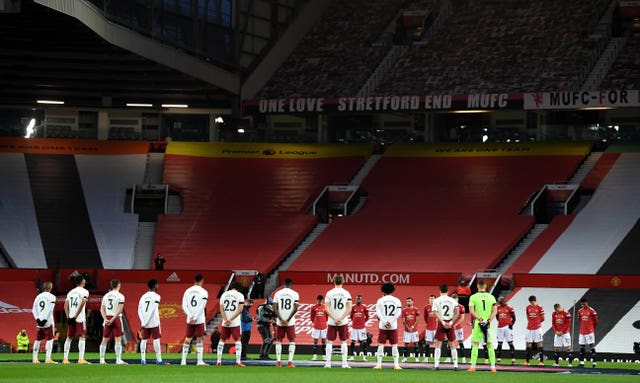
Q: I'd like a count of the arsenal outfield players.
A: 10